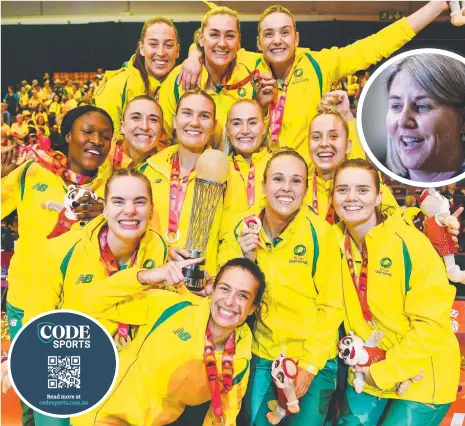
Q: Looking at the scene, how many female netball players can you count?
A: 12